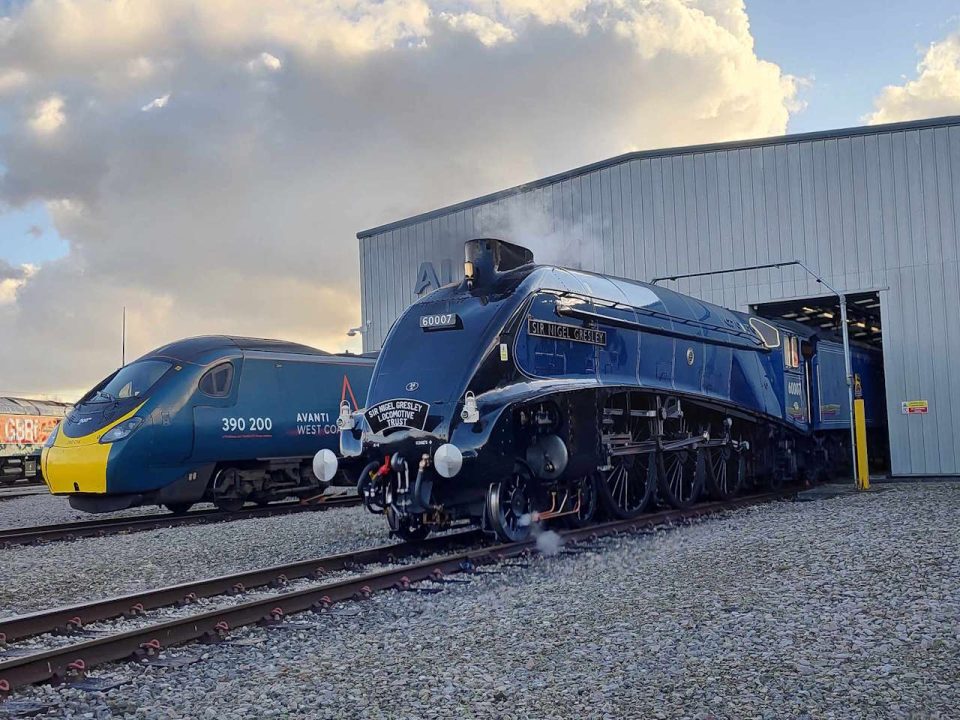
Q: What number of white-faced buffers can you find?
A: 2